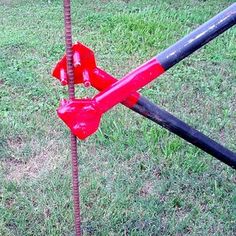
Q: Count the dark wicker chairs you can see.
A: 0